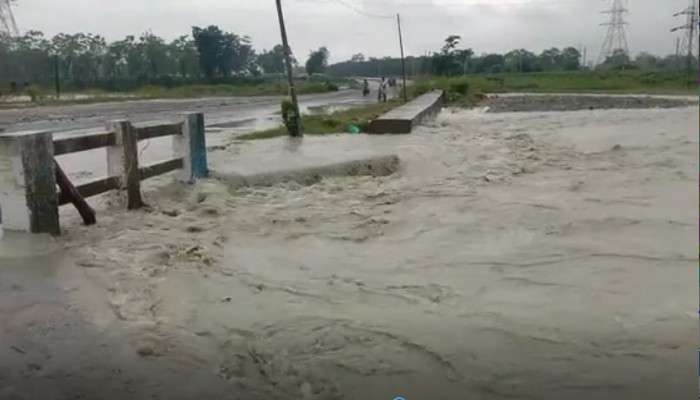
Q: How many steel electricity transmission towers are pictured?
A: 3